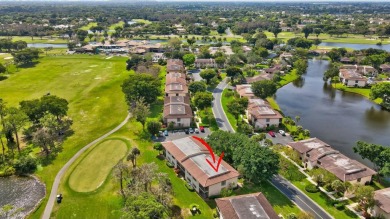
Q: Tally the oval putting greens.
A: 1